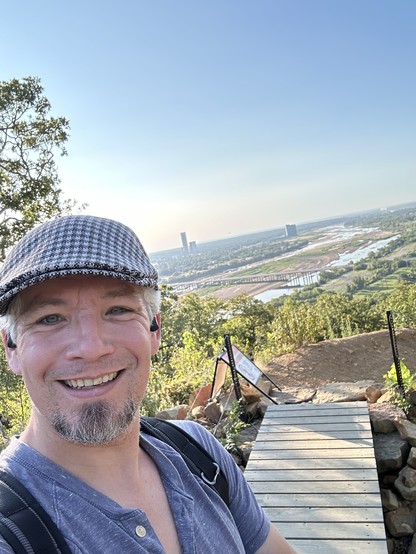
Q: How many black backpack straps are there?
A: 2